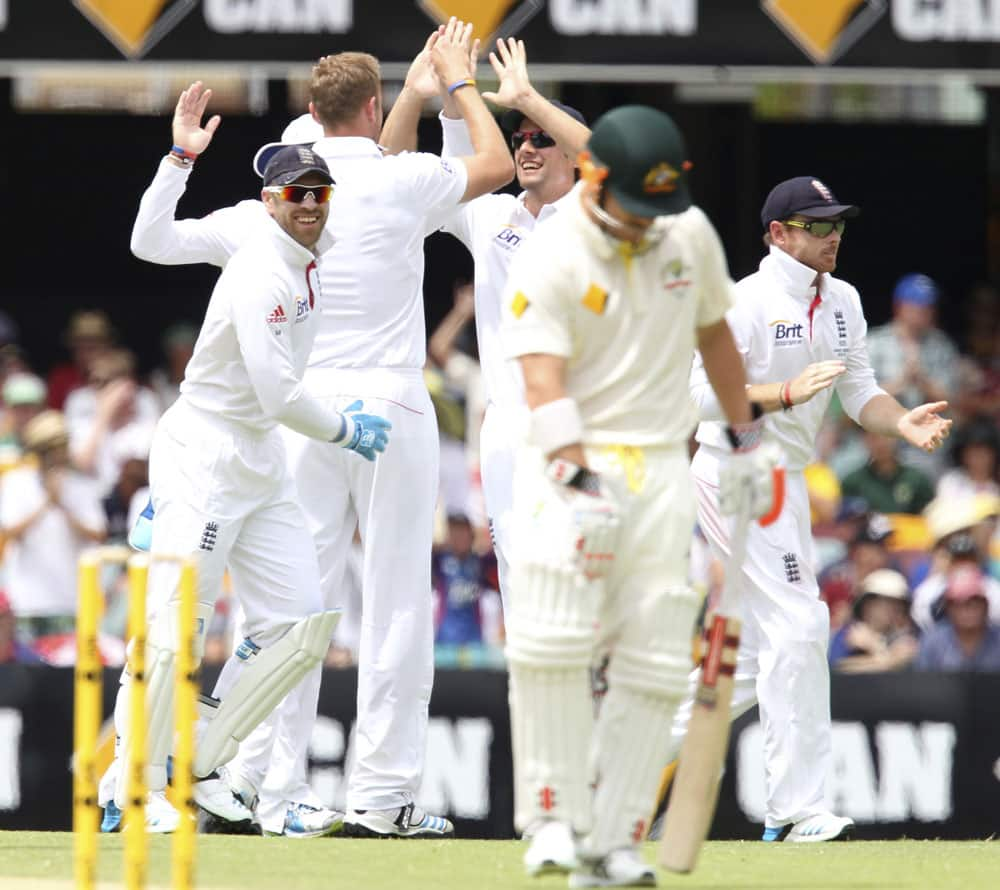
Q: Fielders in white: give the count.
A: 5